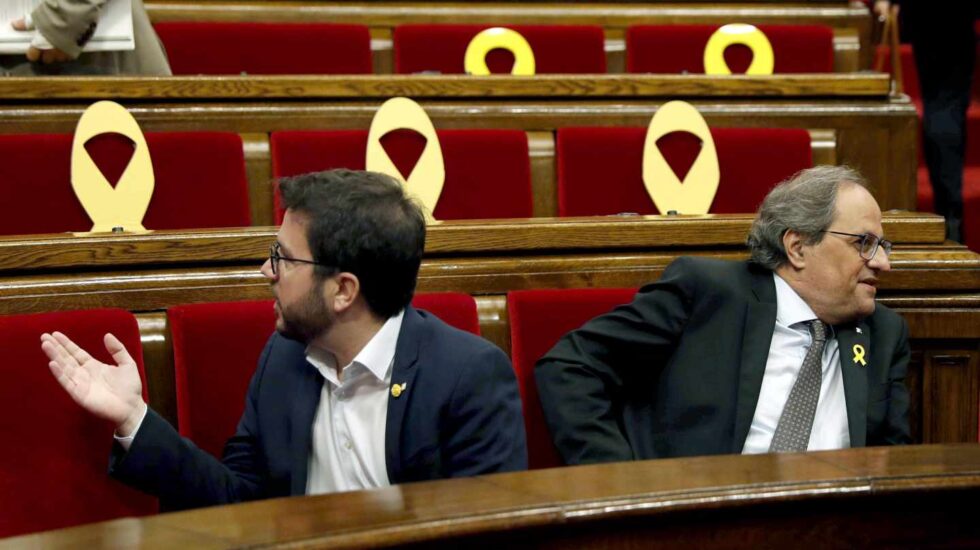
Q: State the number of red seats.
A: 9